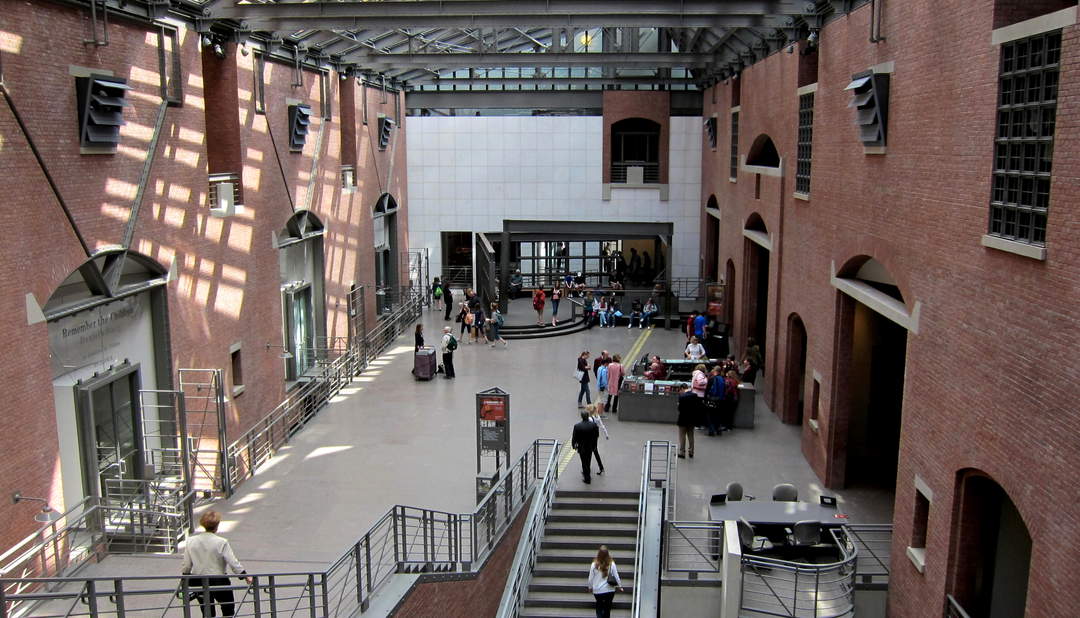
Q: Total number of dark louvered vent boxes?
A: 5